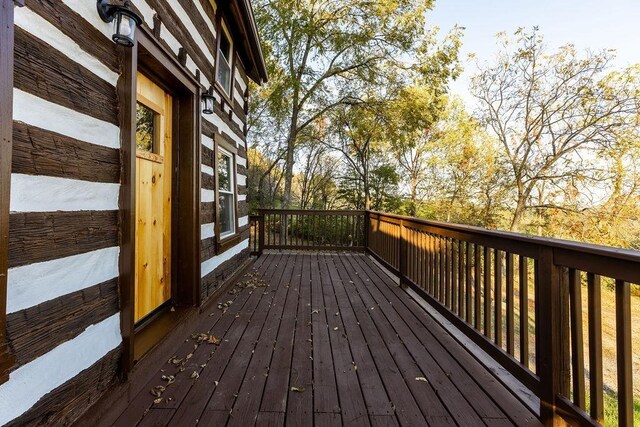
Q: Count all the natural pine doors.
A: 1